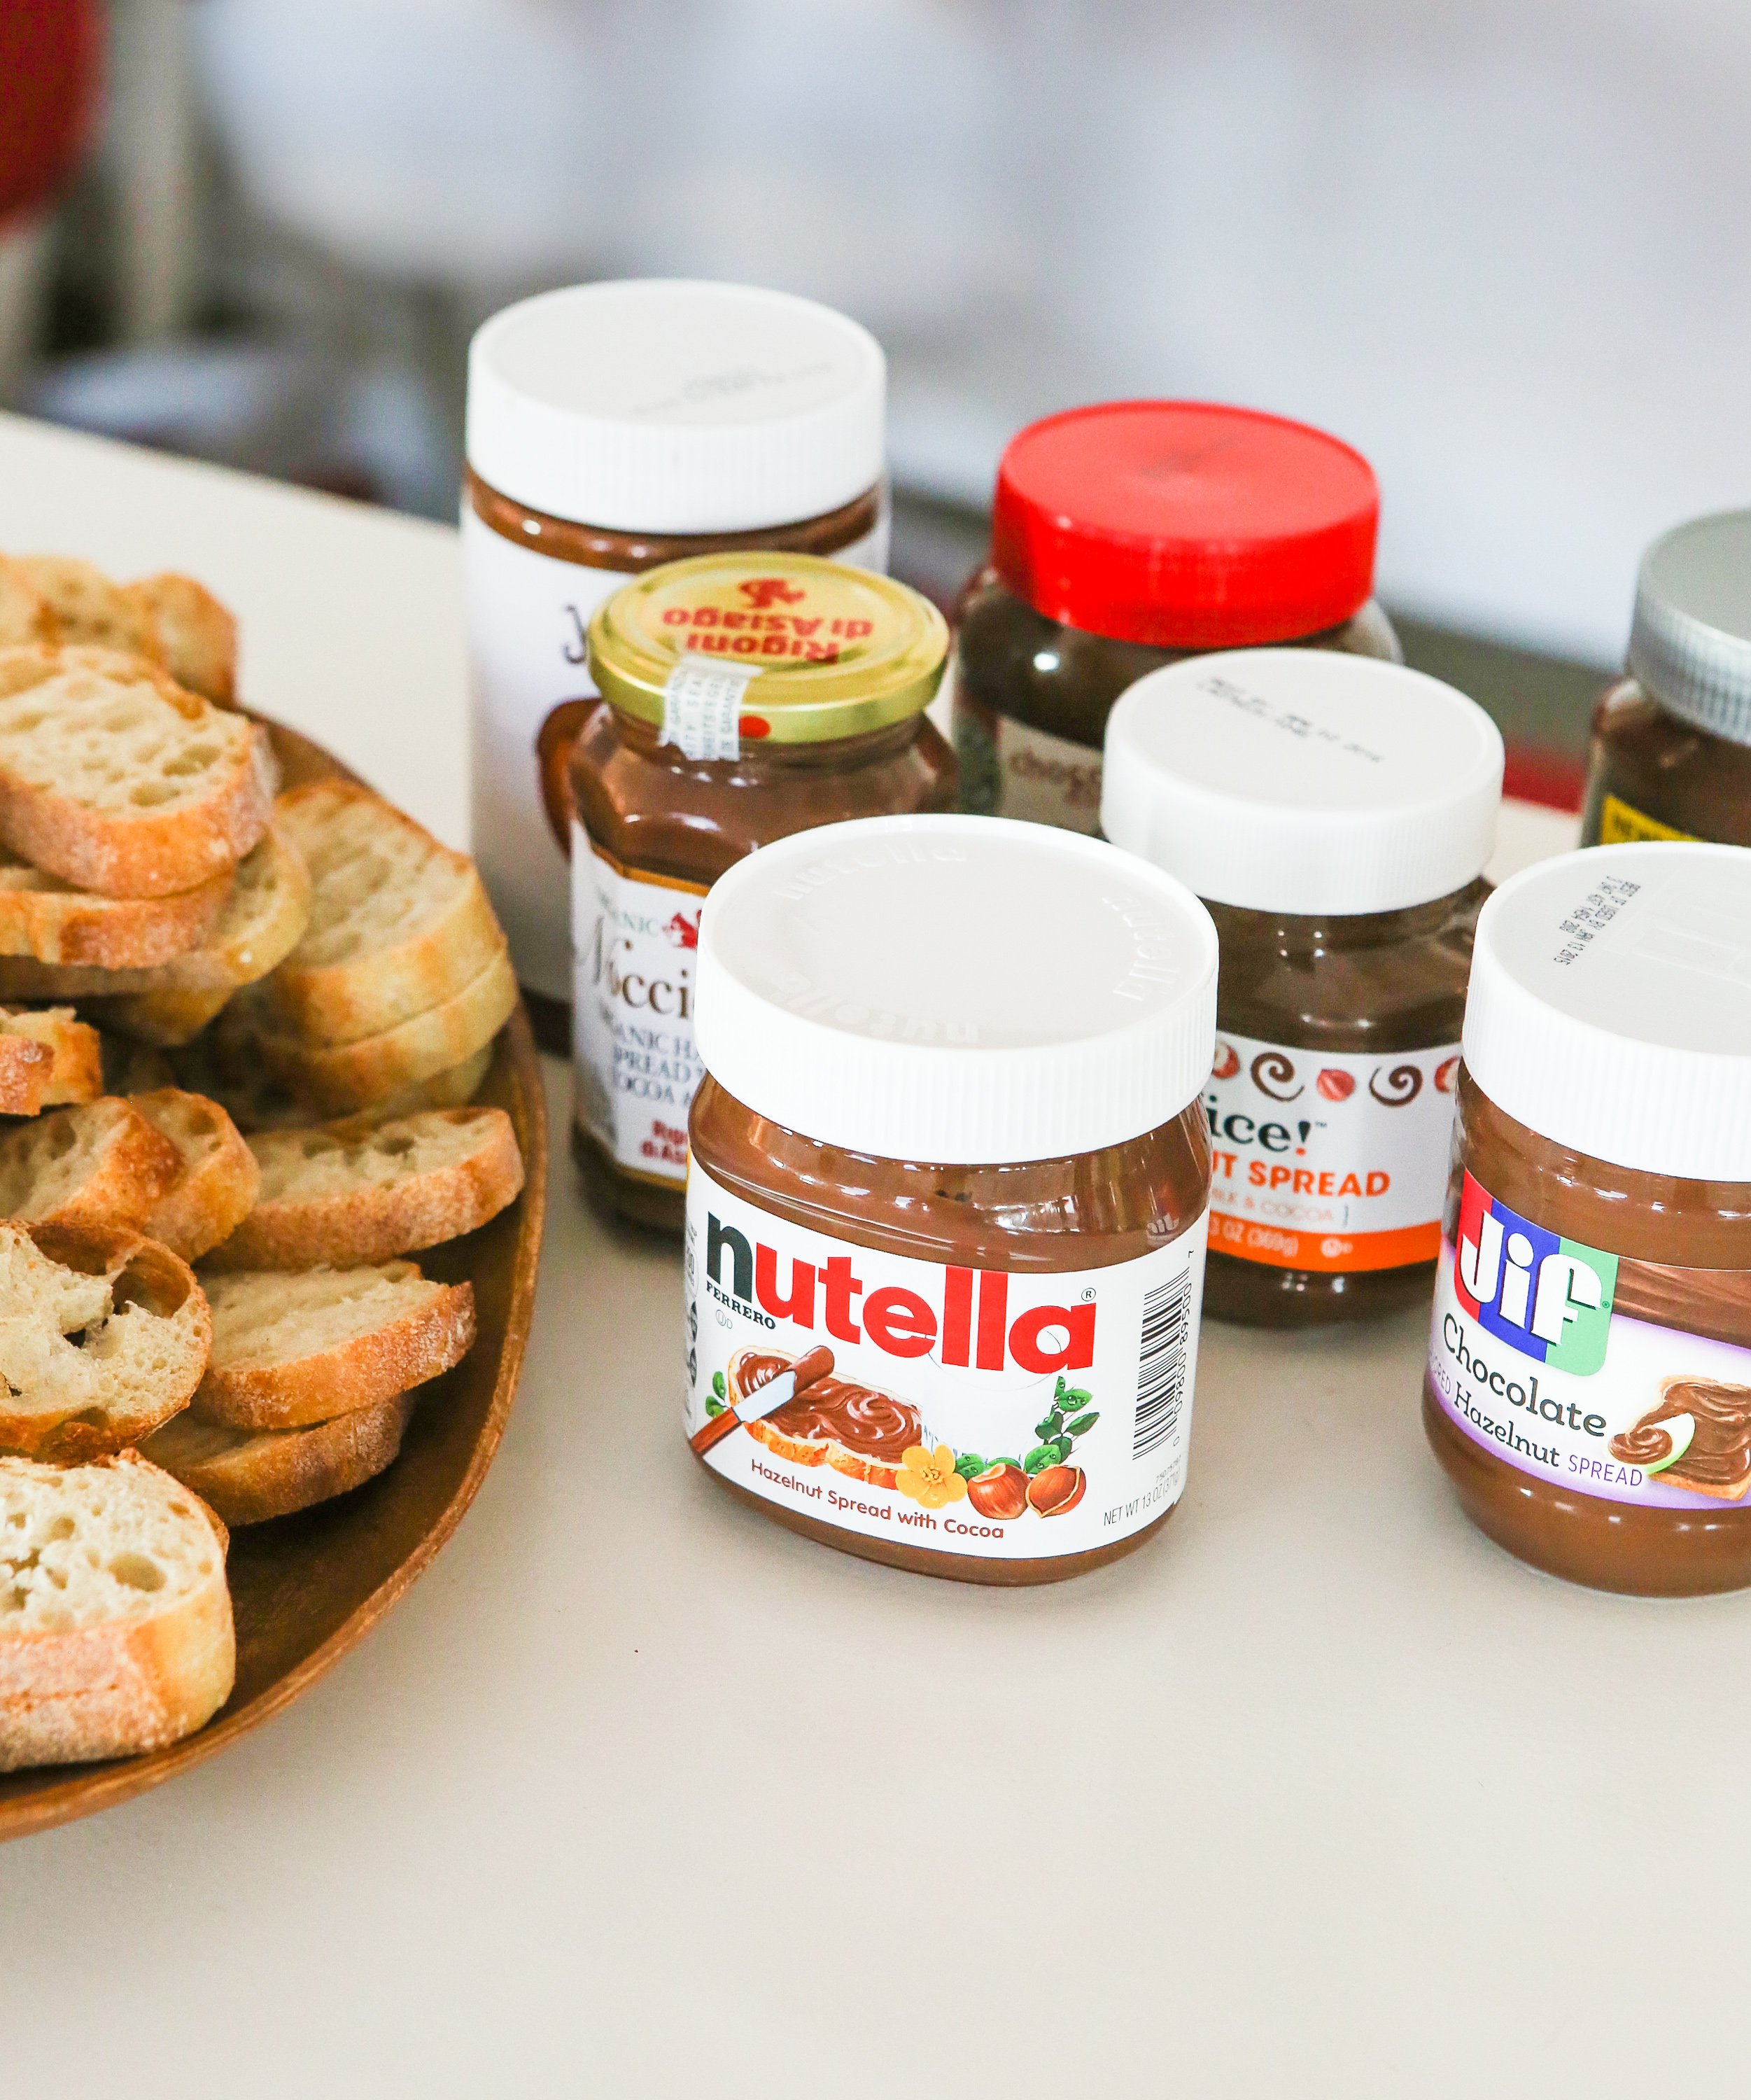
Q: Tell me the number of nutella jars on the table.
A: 1